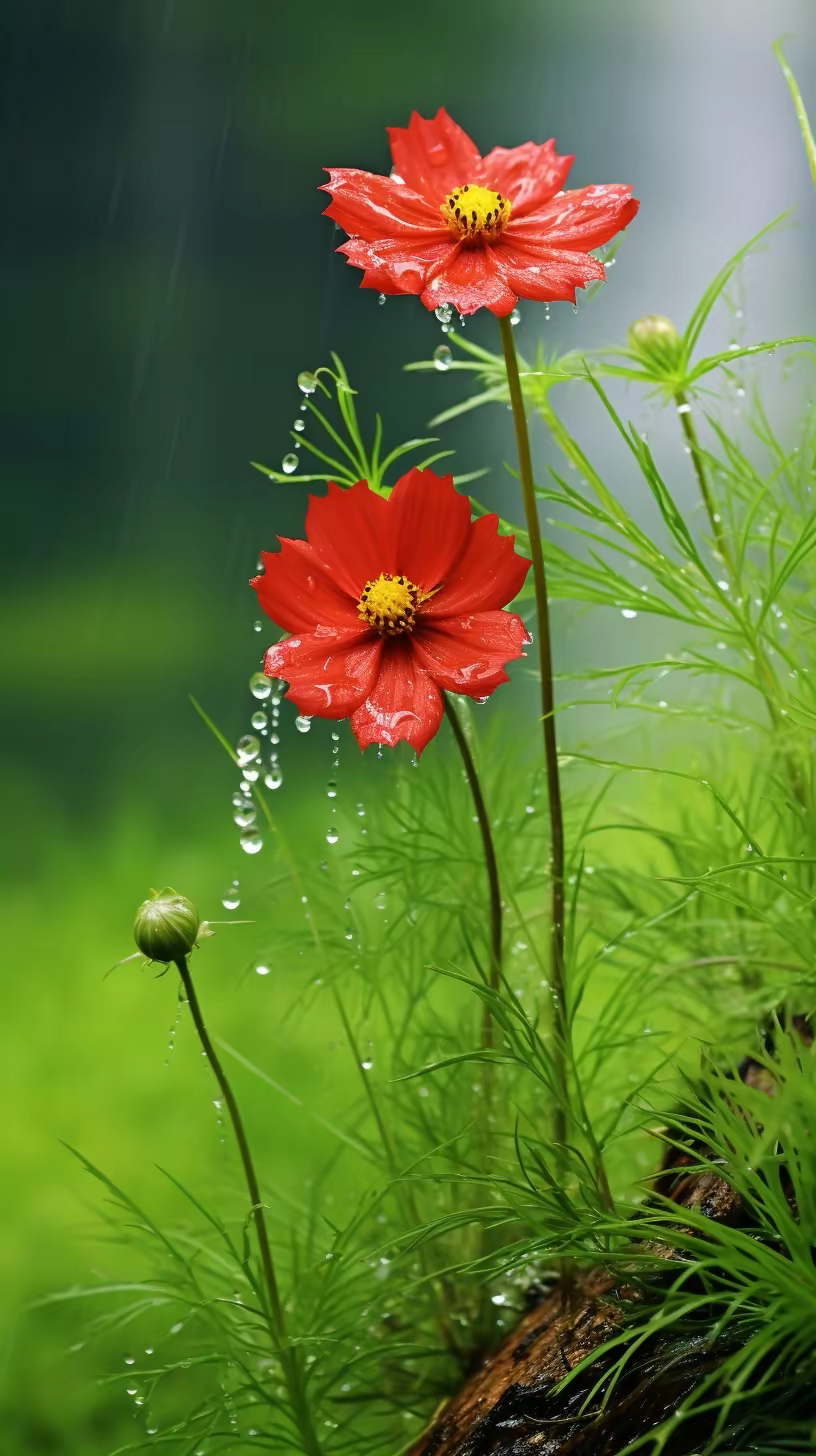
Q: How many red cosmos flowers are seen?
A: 2